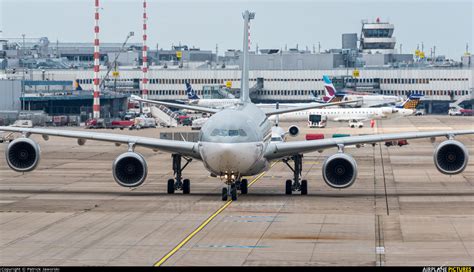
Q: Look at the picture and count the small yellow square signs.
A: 6